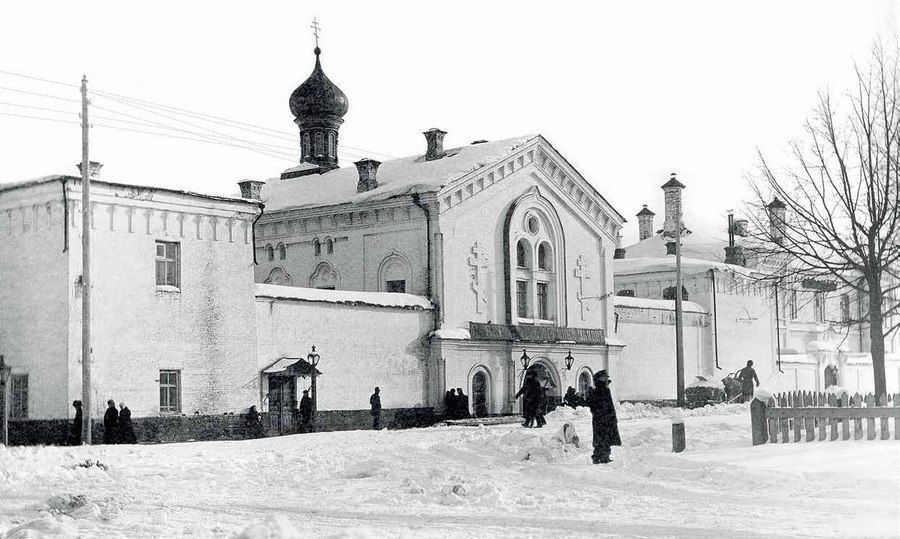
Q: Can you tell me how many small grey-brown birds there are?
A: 0